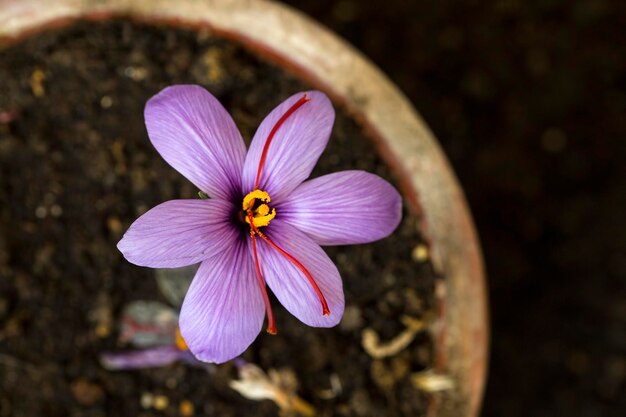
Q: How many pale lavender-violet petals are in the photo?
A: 6